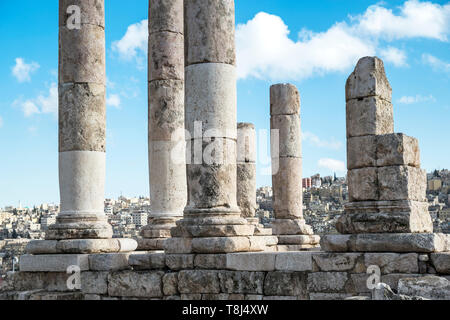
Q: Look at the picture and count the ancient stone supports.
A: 6